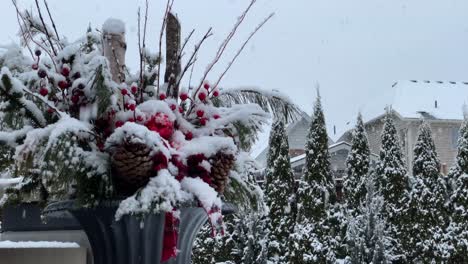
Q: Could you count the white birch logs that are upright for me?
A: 1